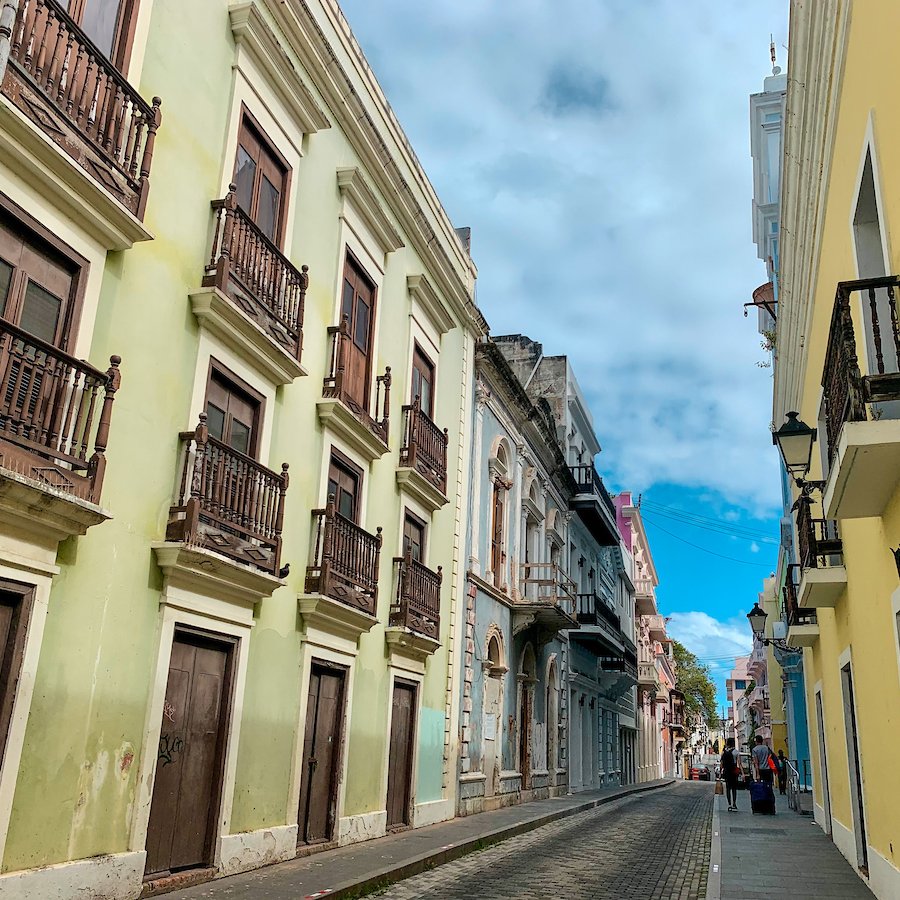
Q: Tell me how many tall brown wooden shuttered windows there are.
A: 8